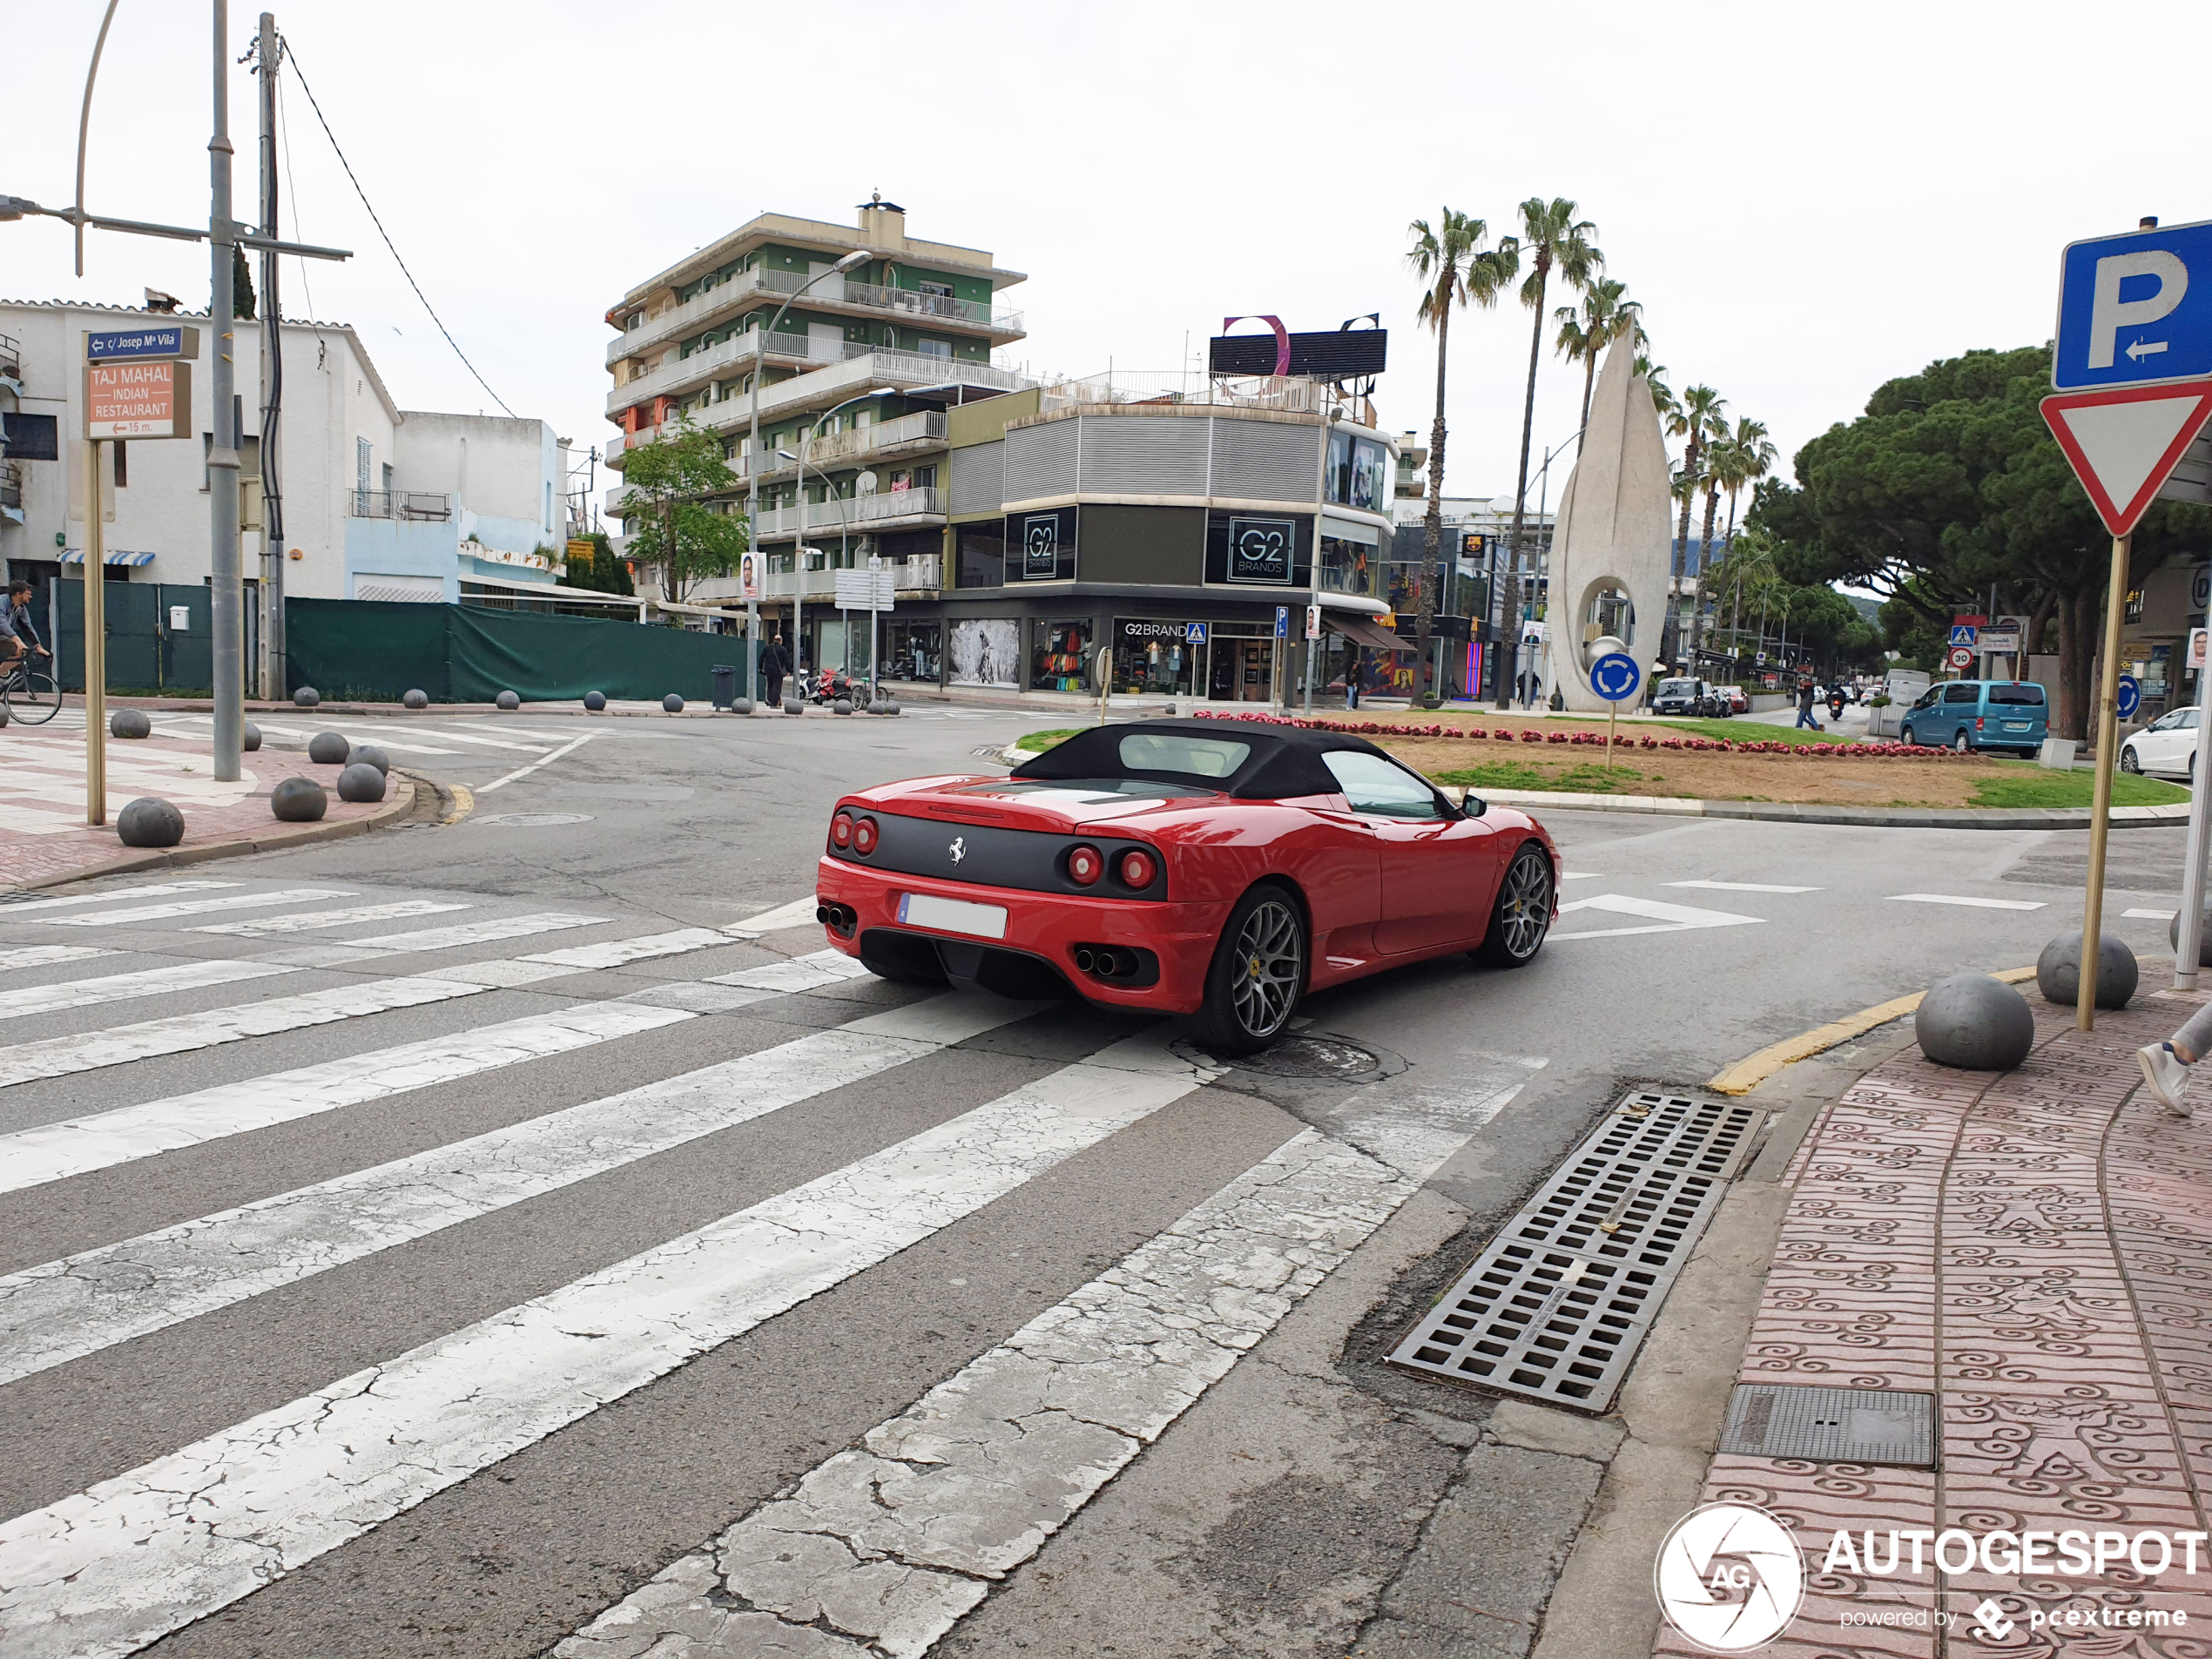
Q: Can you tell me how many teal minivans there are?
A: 1